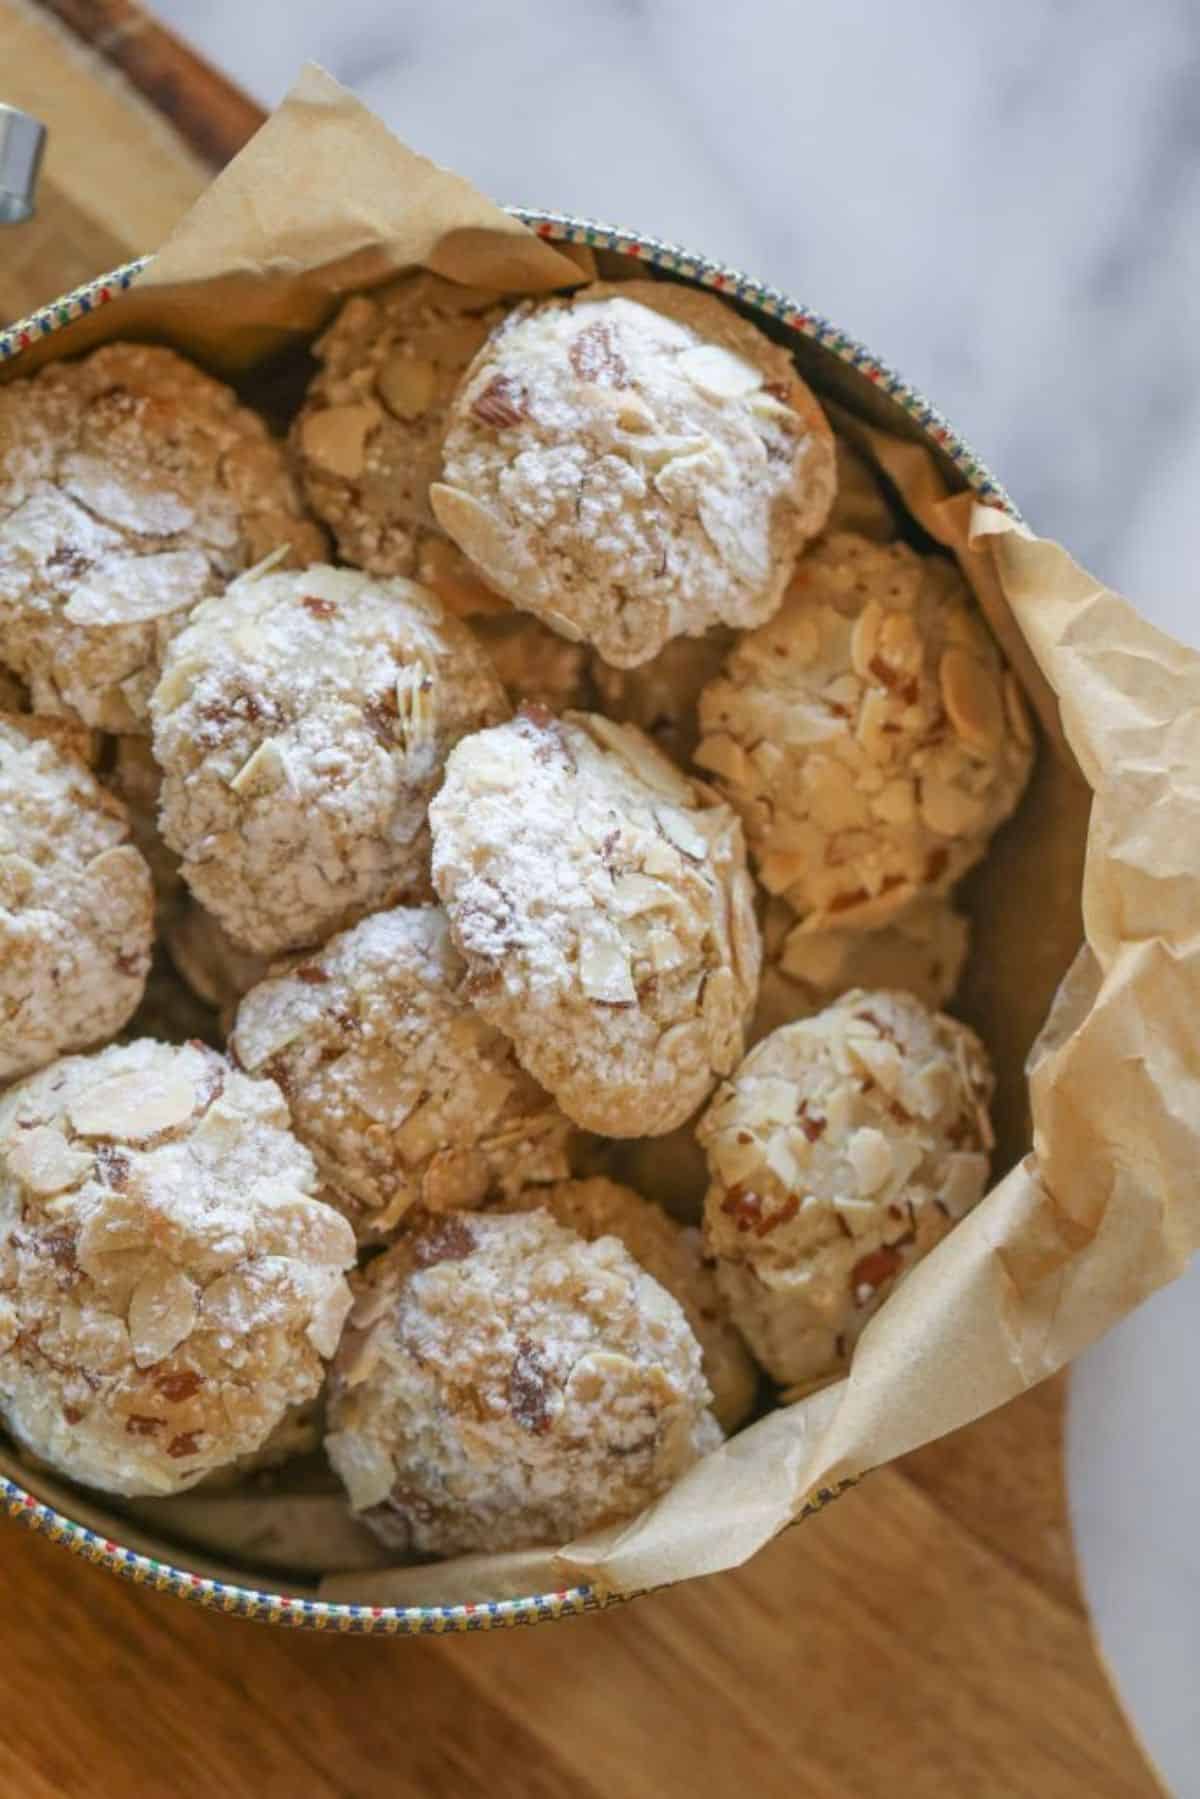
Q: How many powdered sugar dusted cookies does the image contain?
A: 8